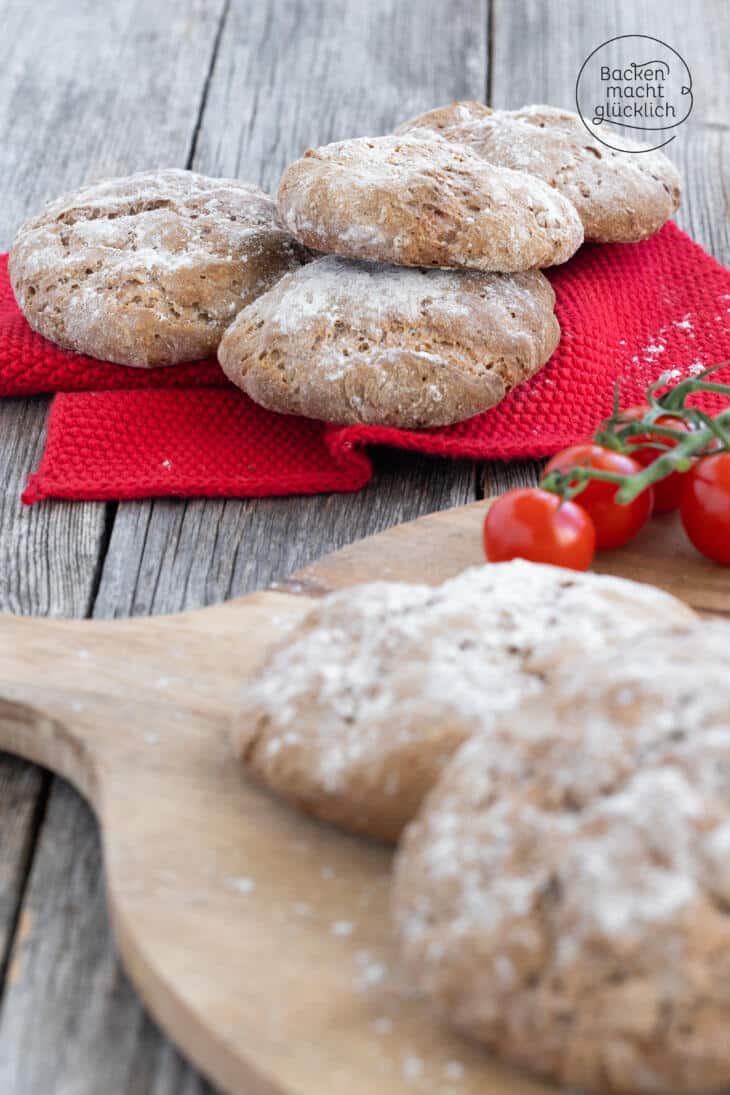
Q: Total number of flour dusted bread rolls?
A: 6